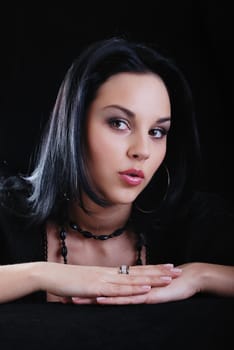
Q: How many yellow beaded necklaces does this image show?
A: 0